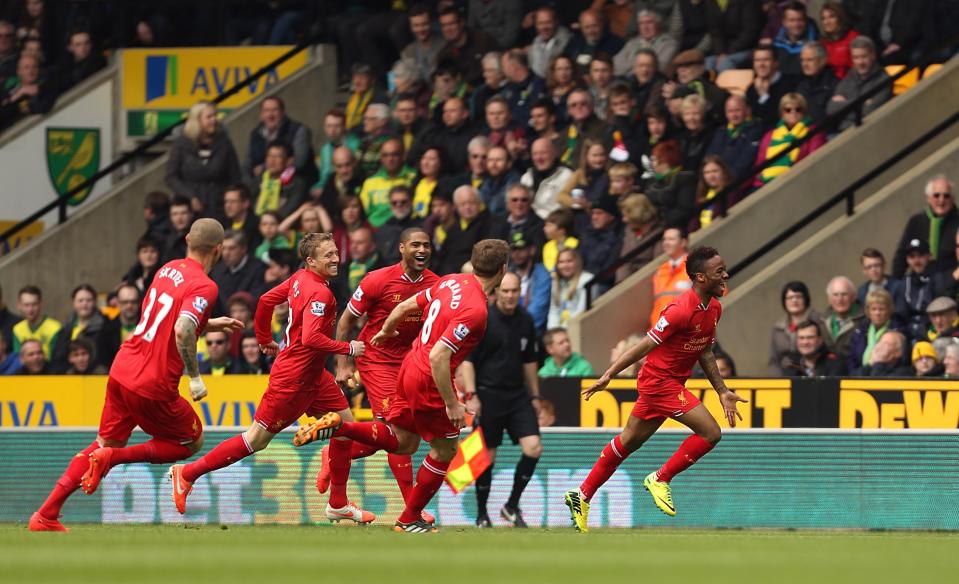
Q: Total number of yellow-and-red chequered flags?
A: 1